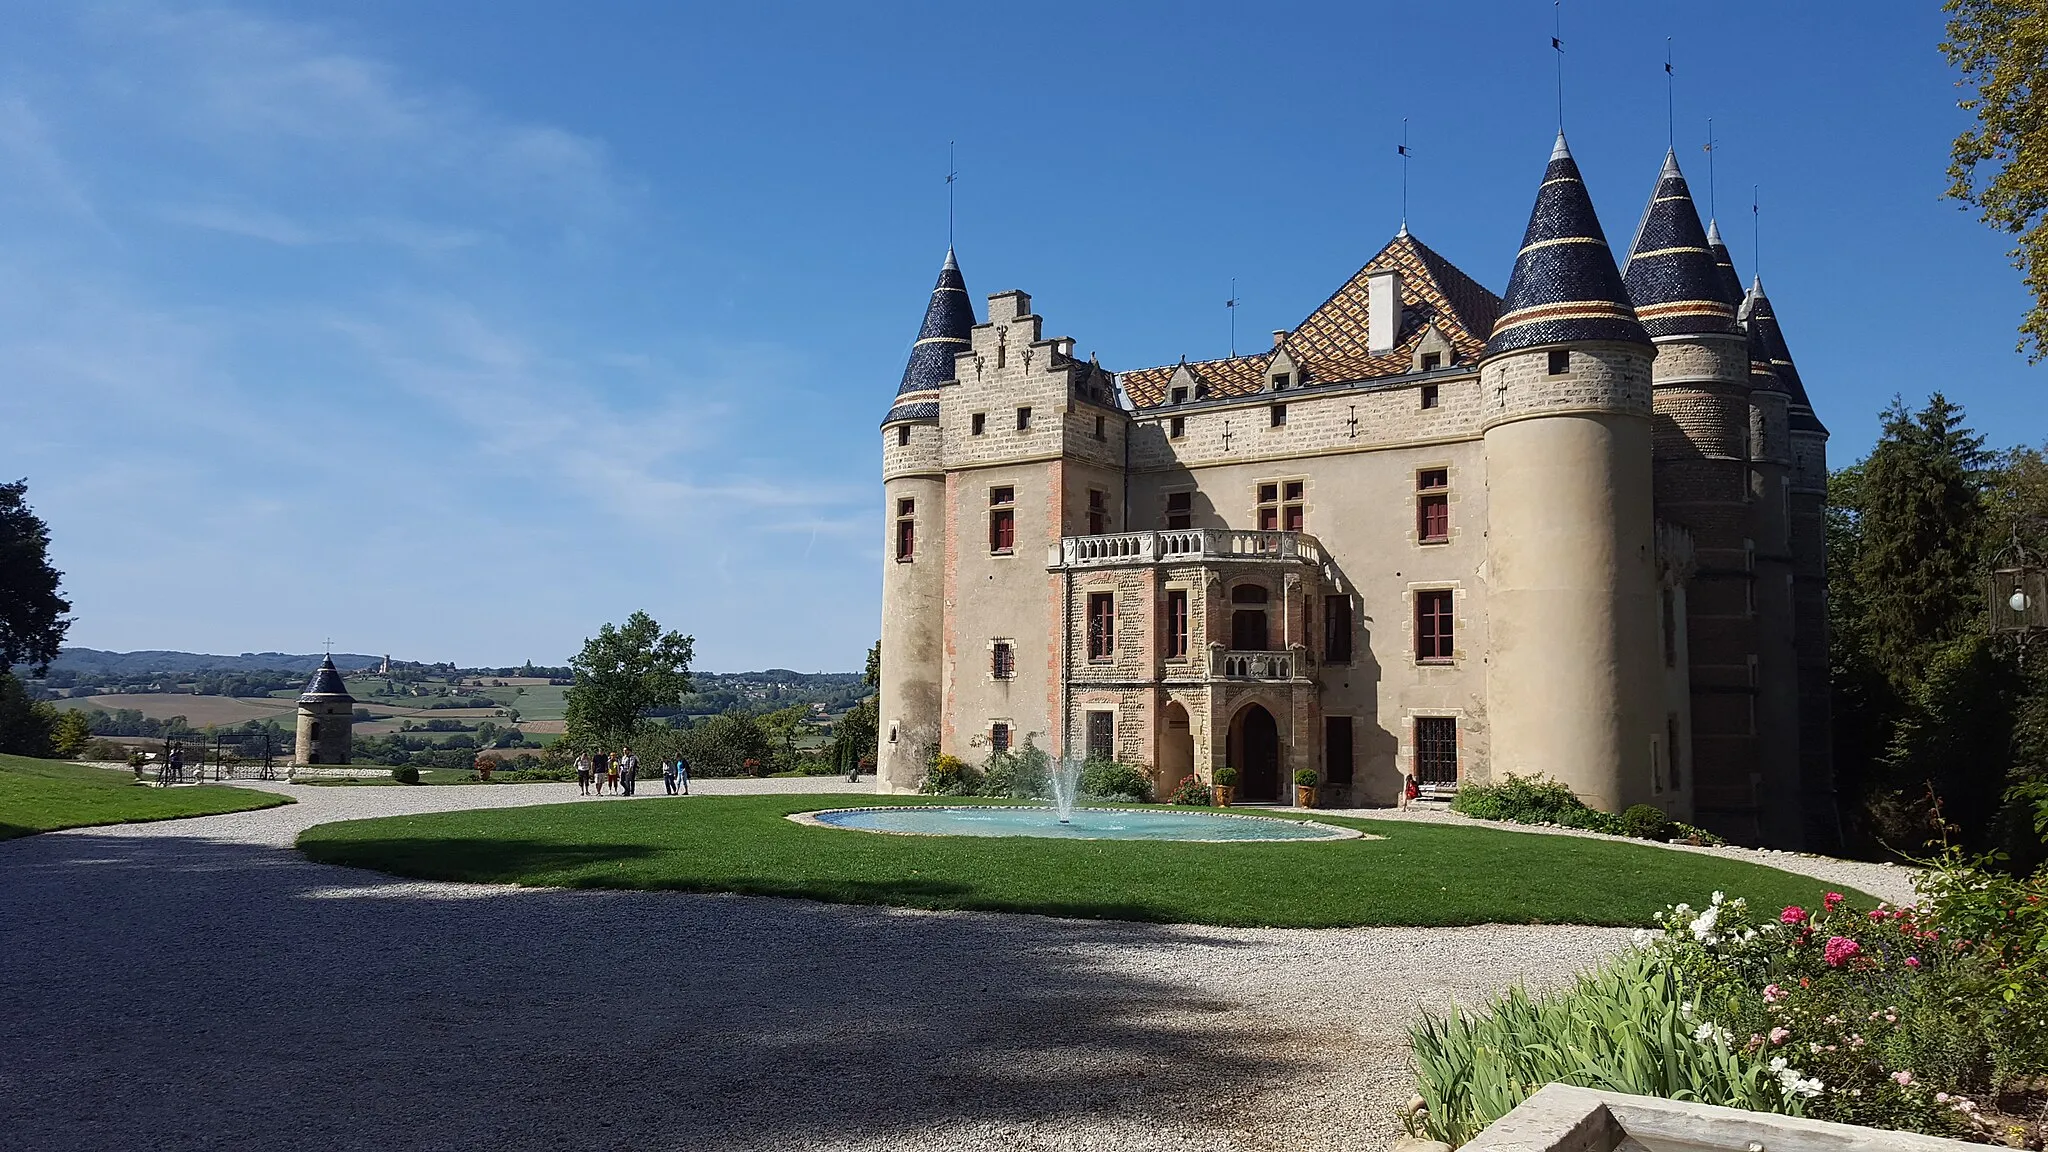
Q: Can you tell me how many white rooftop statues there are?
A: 0